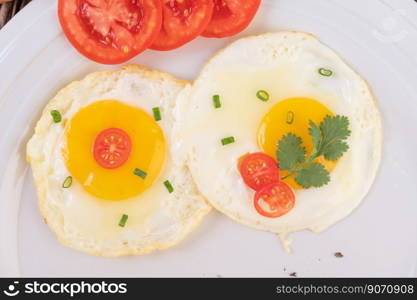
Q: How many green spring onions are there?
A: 11